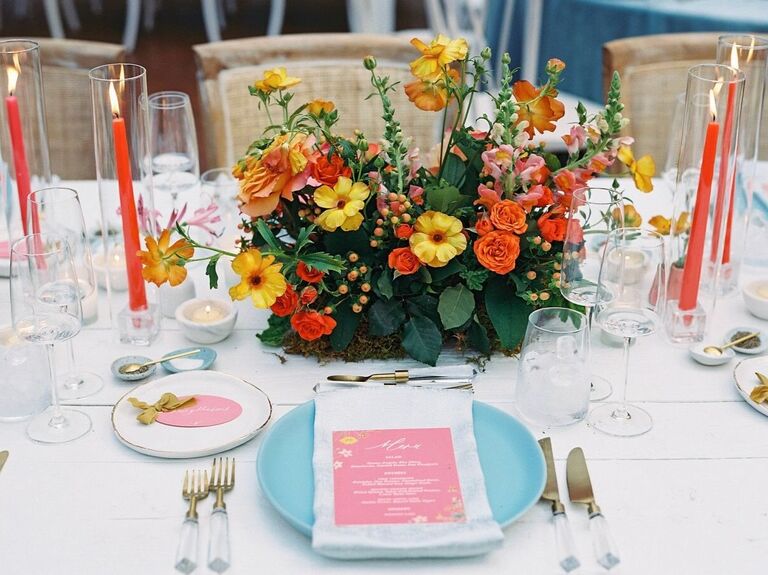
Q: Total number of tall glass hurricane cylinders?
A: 4